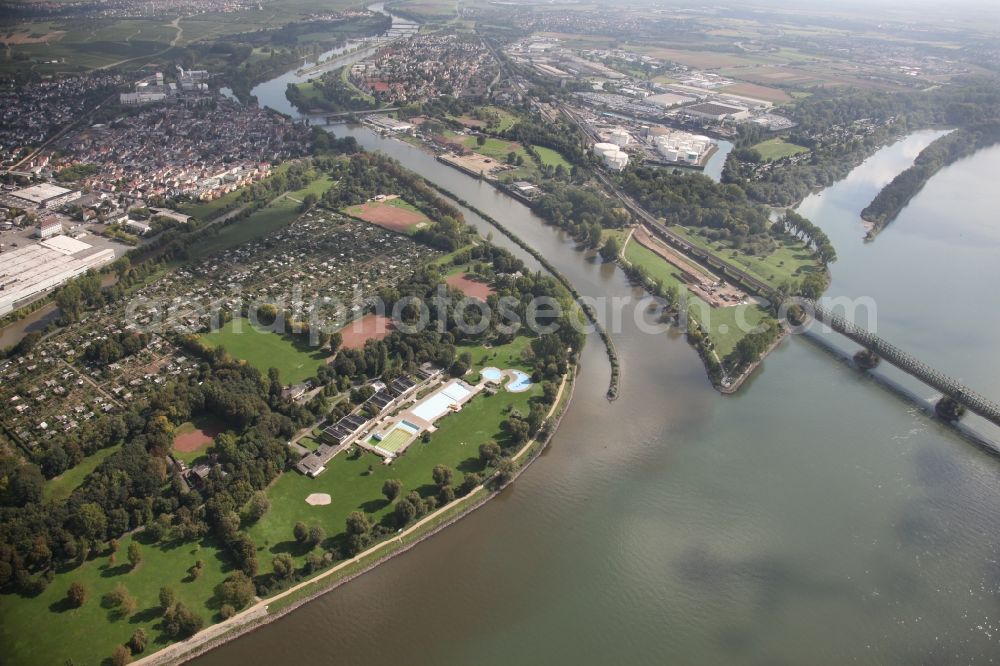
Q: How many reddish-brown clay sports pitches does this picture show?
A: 4